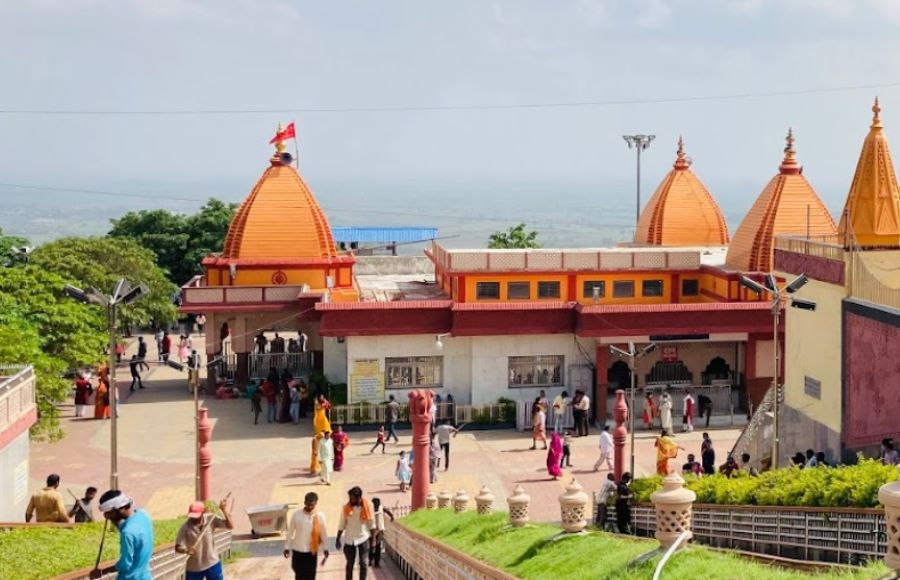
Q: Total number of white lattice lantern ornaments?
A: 8